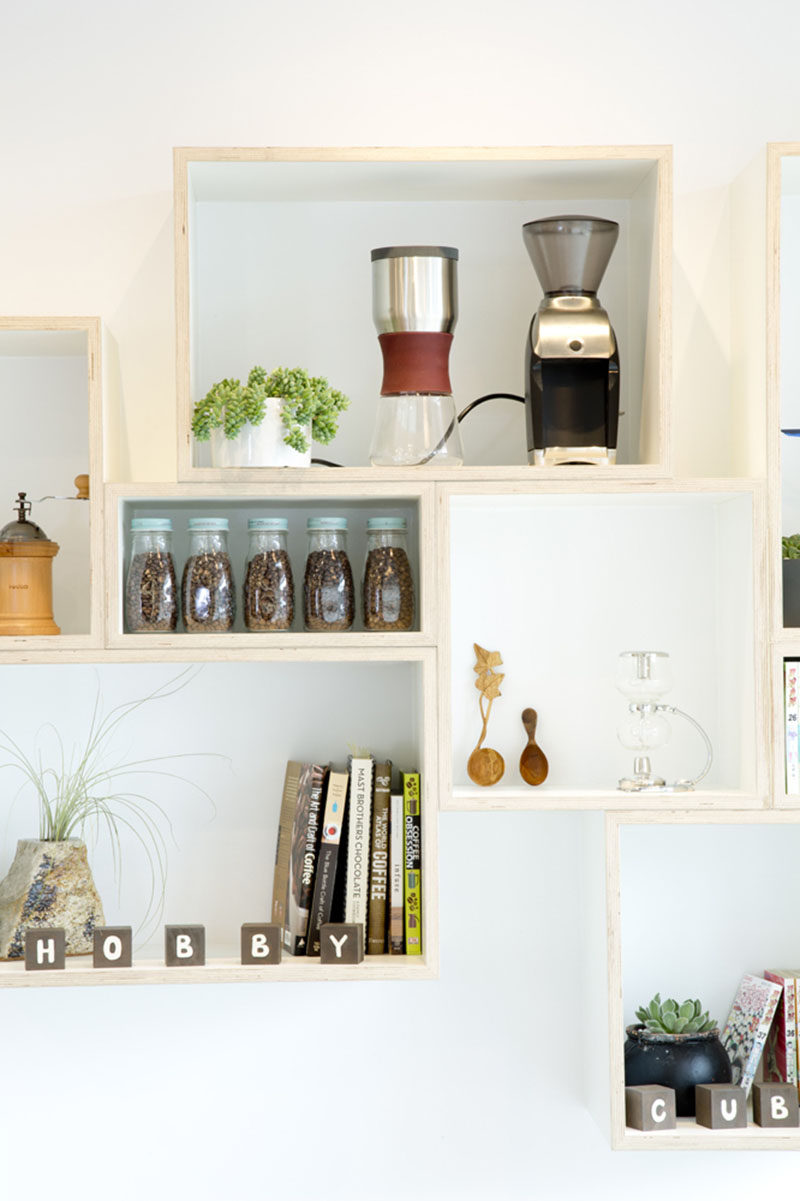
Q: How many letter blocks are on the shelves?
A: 8